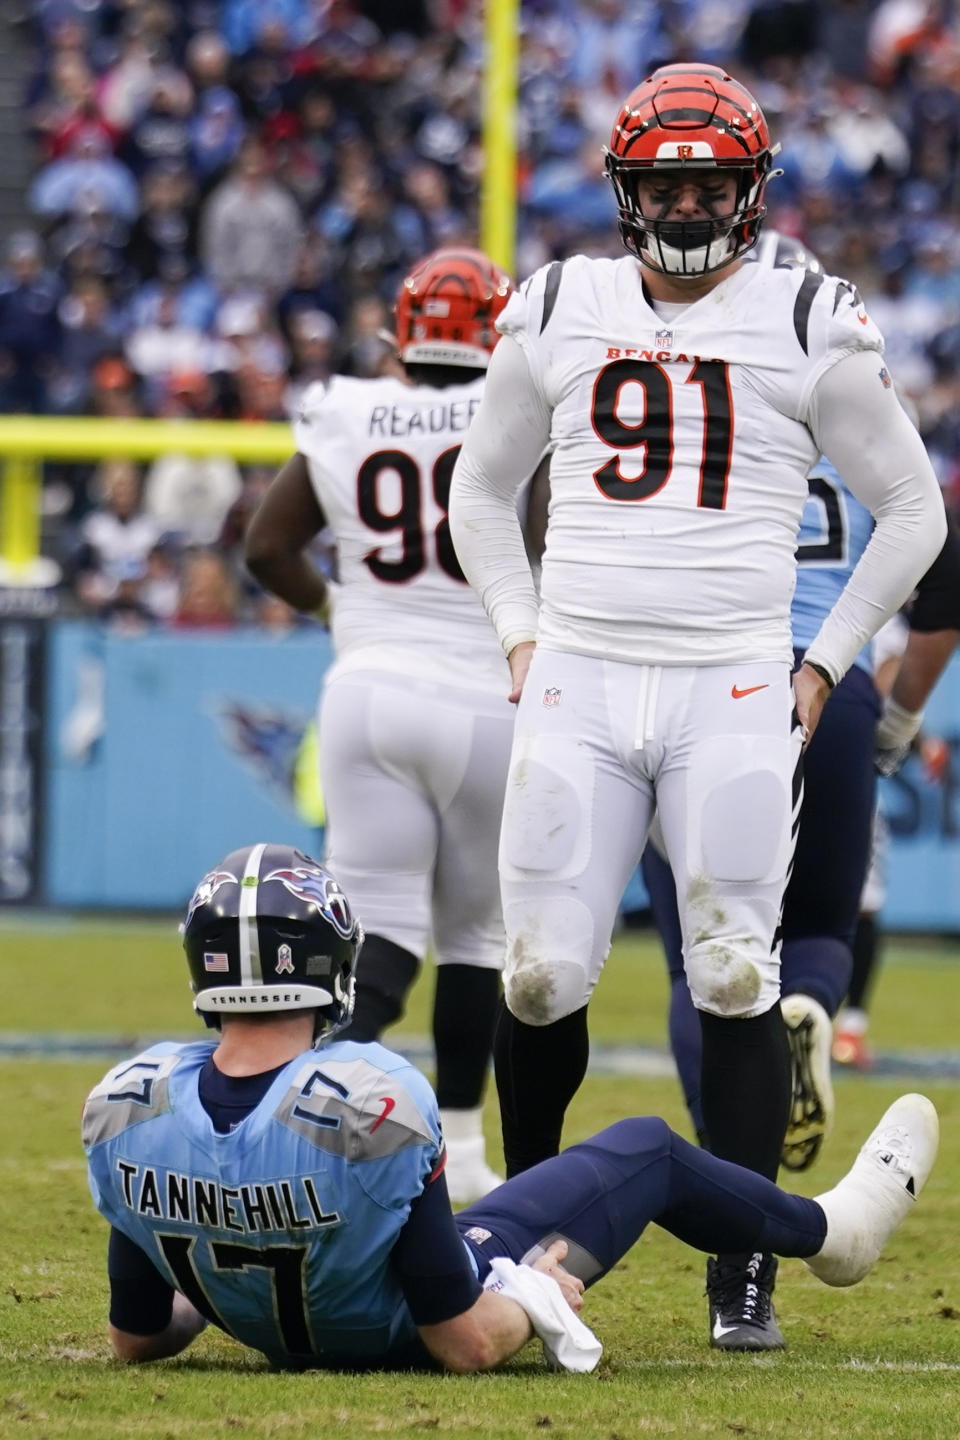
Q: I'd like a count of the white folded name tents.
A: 0